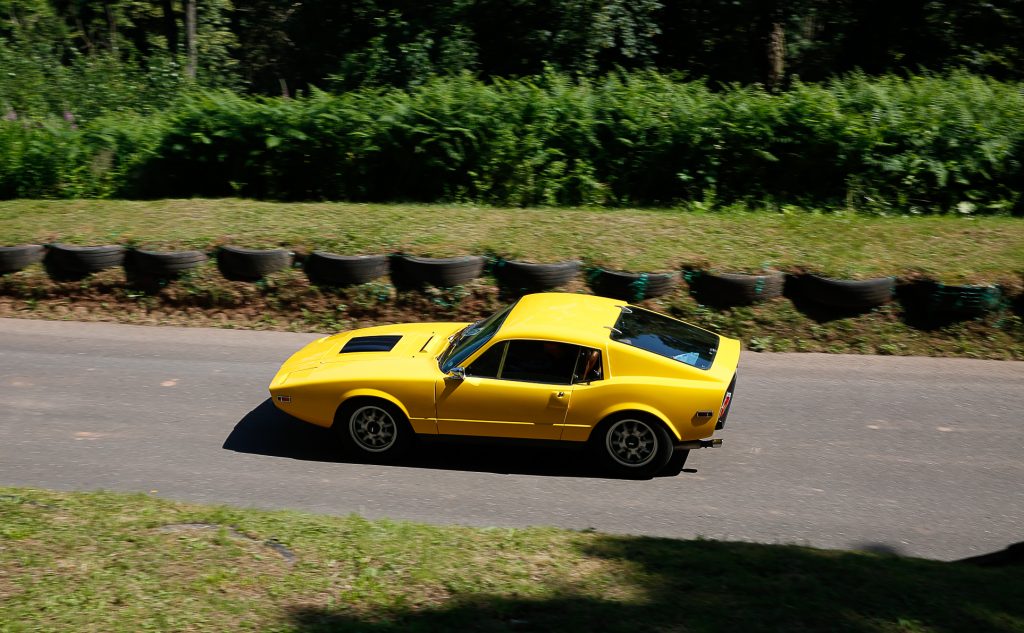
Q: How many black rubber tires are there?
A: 13